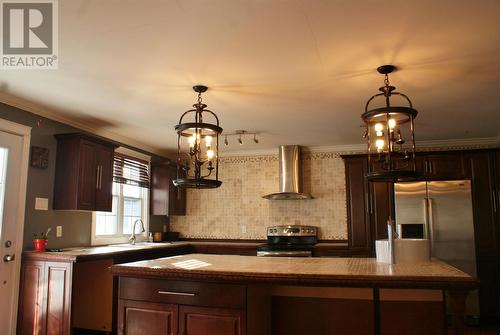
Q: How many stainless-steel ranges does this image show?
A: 1